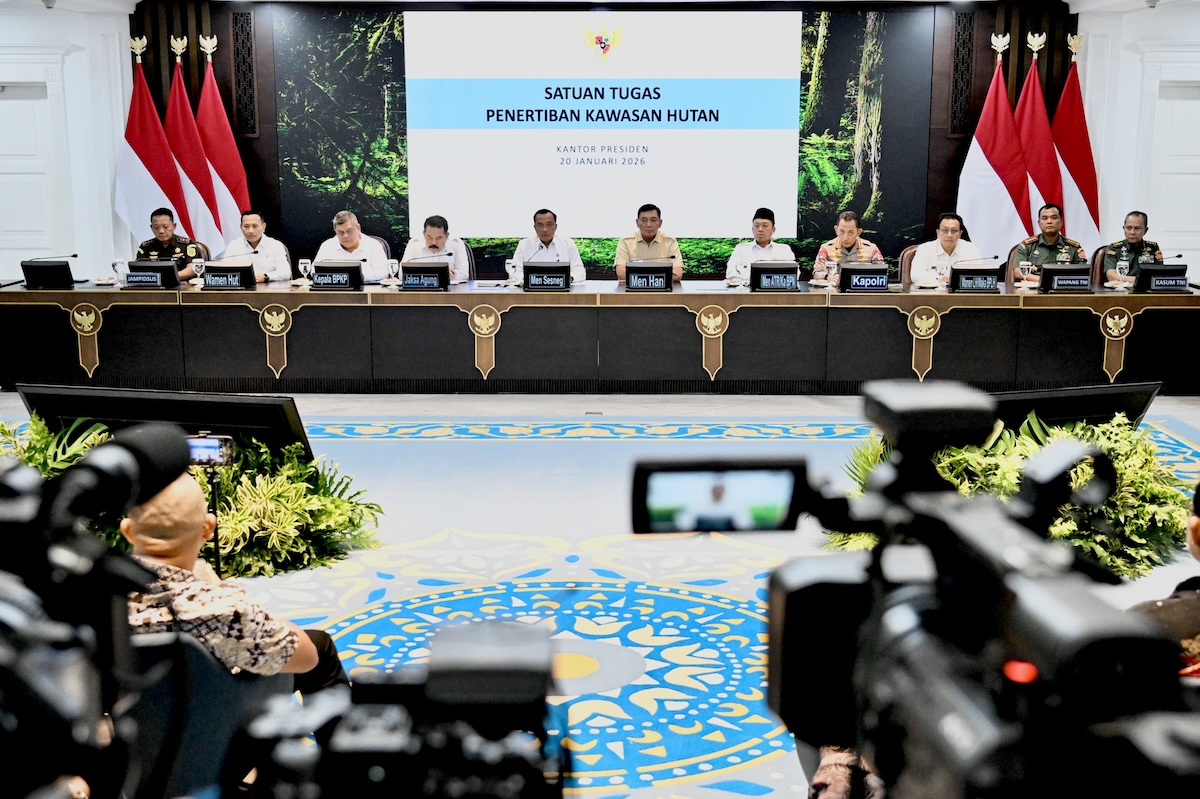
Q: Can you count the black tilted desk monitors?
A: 12